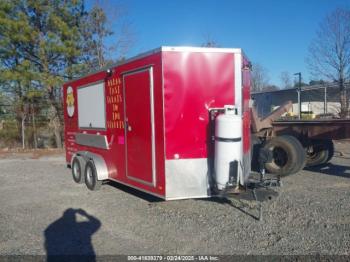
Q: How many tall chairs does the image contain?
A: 0